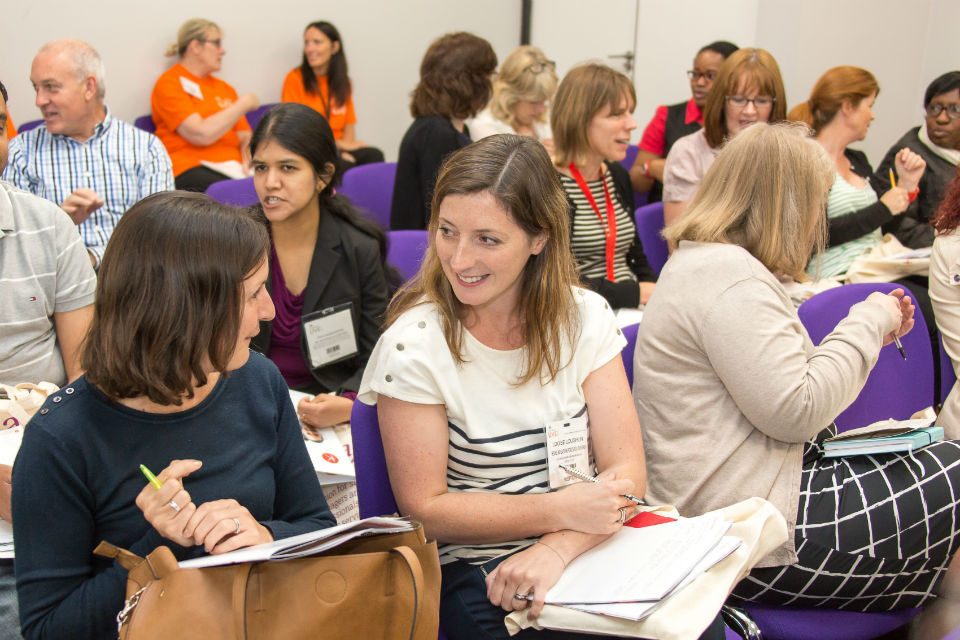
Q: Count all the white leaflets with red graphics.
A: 1